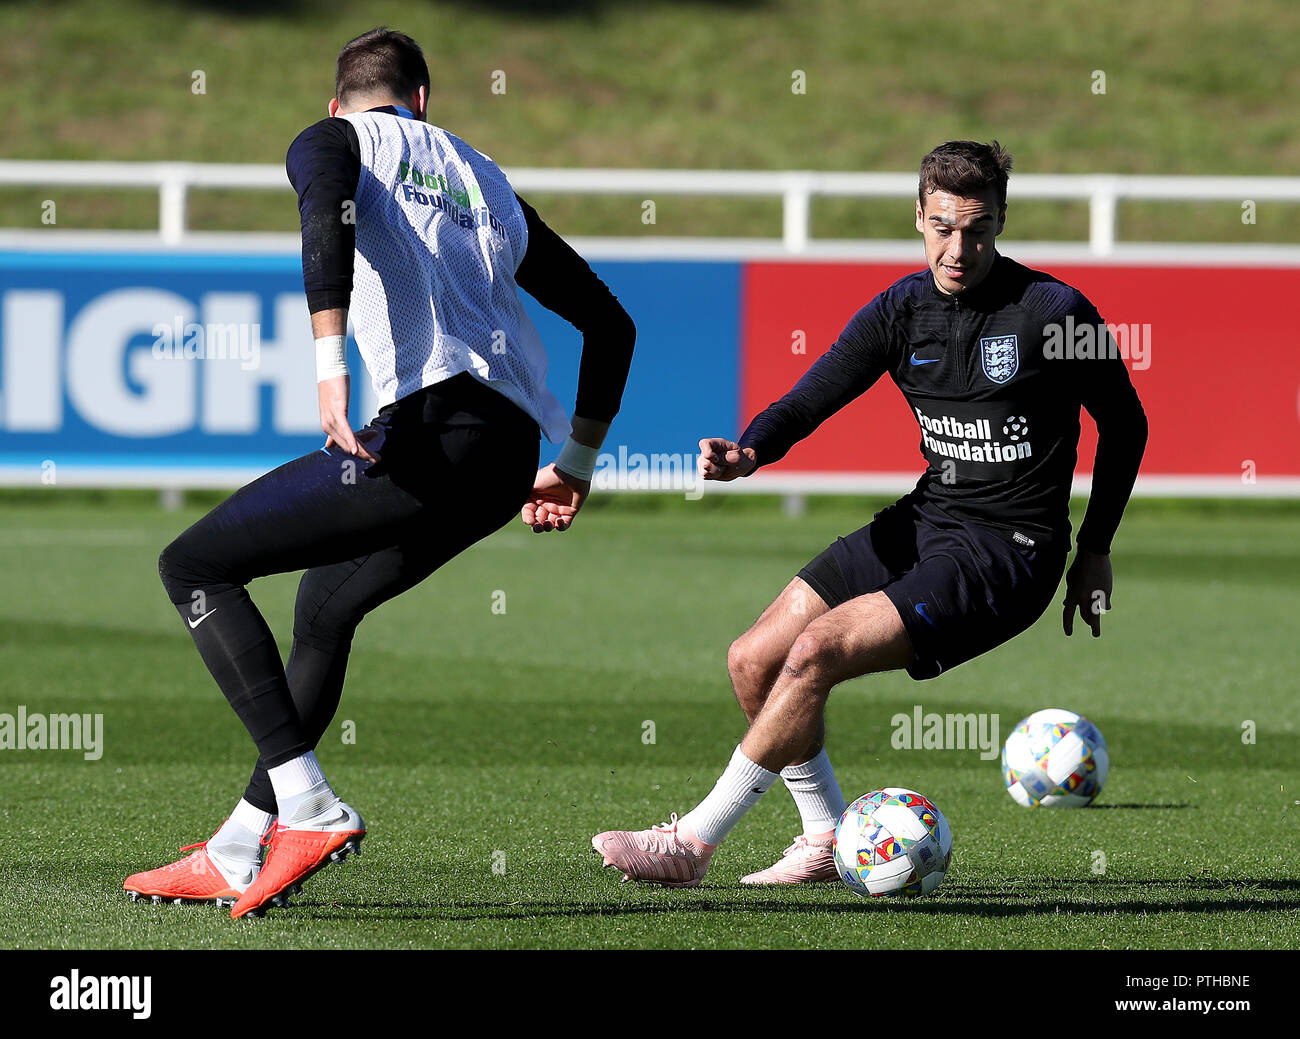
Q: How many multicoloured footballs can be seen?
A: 2